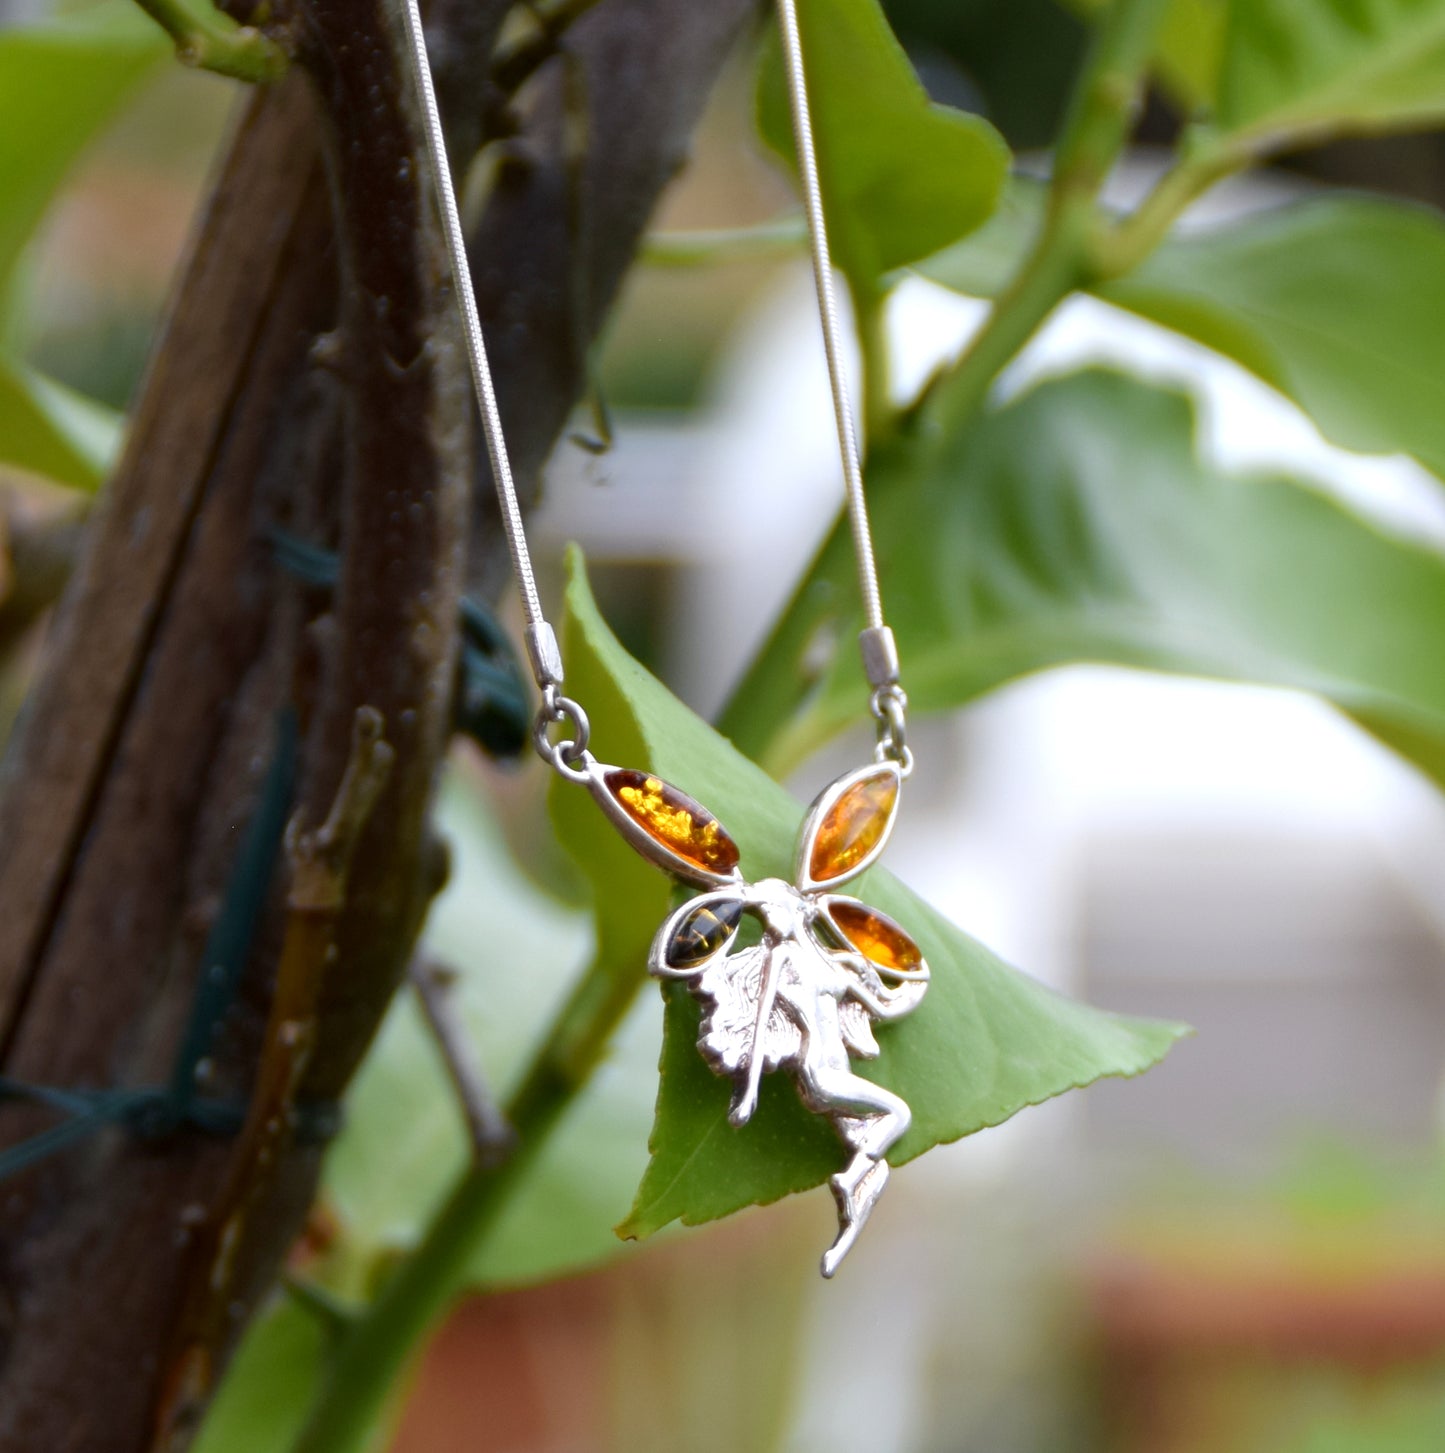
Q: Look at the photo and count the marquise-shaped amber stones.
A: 4